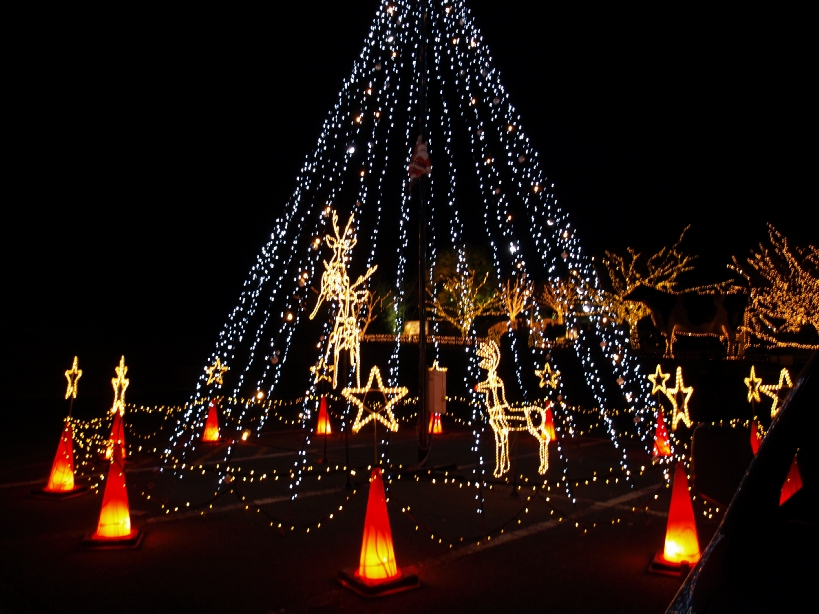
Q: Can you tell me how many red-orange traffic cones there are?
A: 12